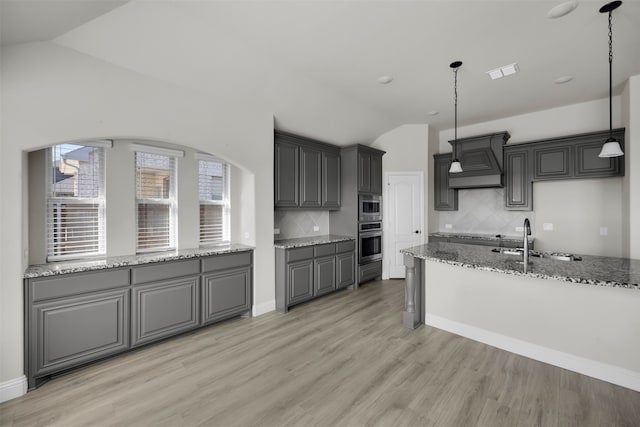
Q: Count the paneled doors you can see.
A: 1